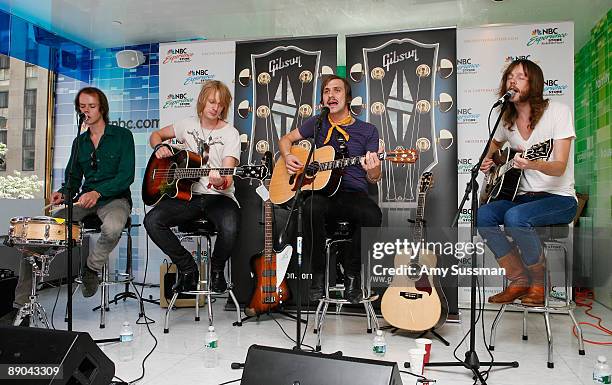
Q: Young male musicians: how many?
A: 4